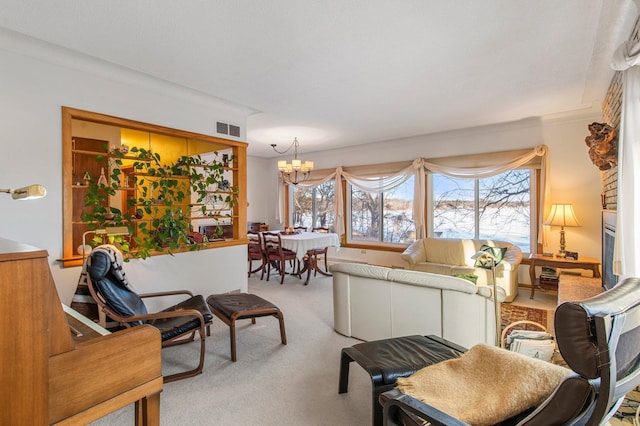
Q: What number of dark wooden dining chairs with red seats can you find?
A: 4